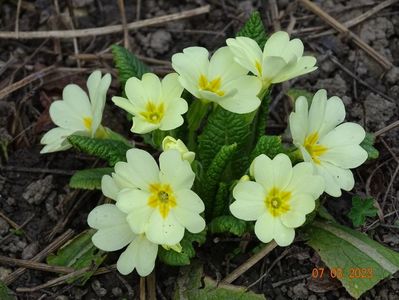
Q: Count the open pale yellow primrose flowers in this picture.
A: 8